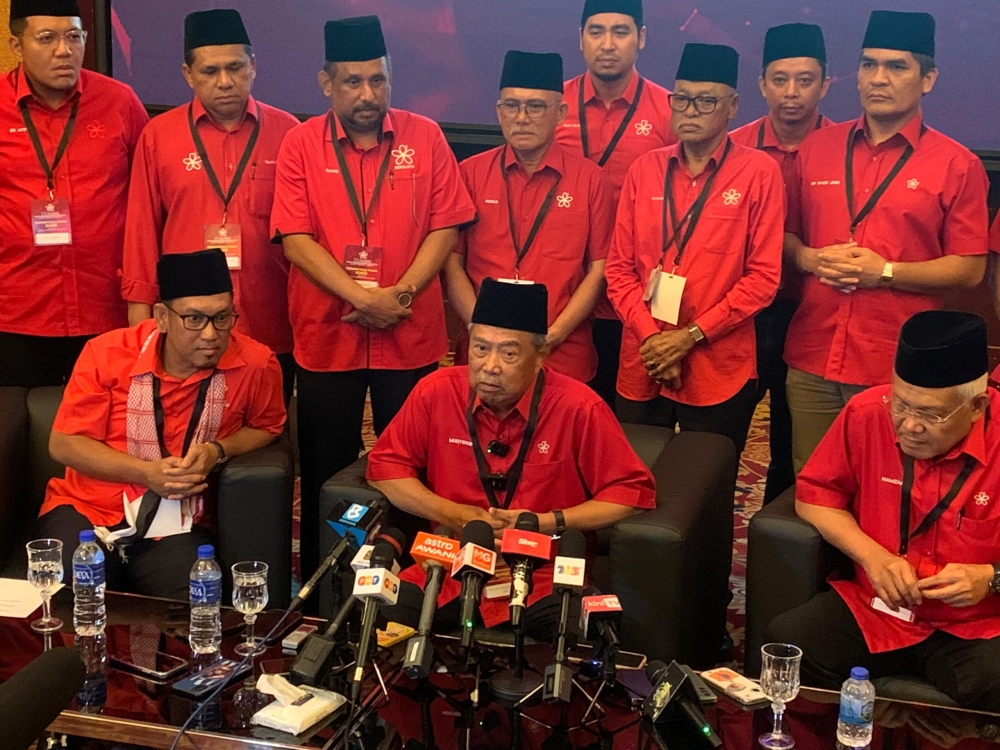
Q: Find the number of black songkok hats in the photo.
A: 11